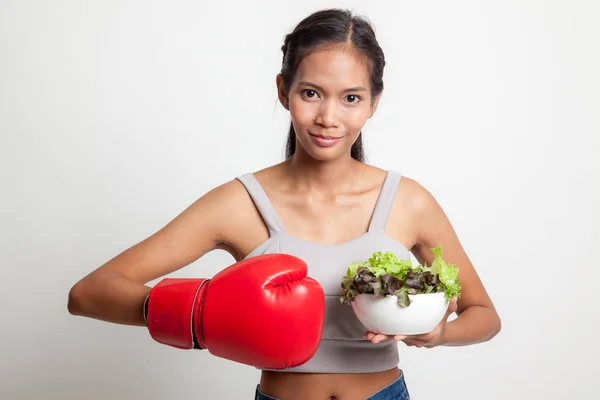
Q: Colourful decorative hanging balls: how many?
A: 0